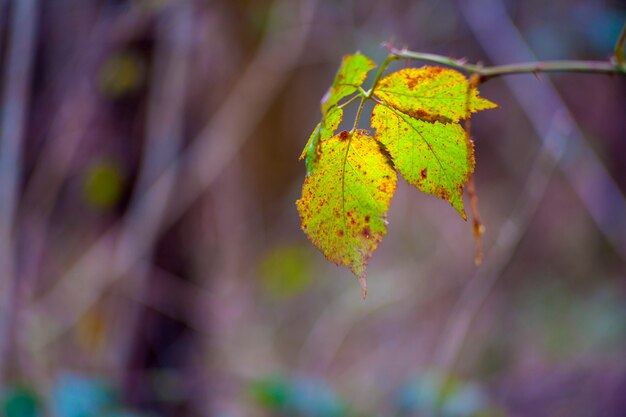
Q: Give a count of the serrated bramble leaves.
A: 5